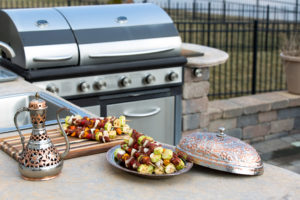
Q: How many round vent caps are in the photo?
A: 2